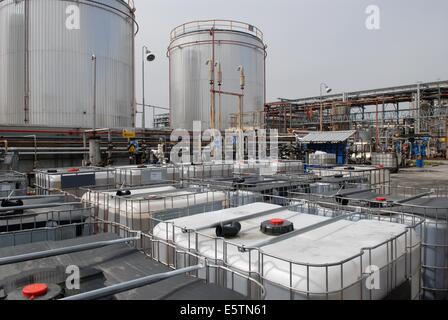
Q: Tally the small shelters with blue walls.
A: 1